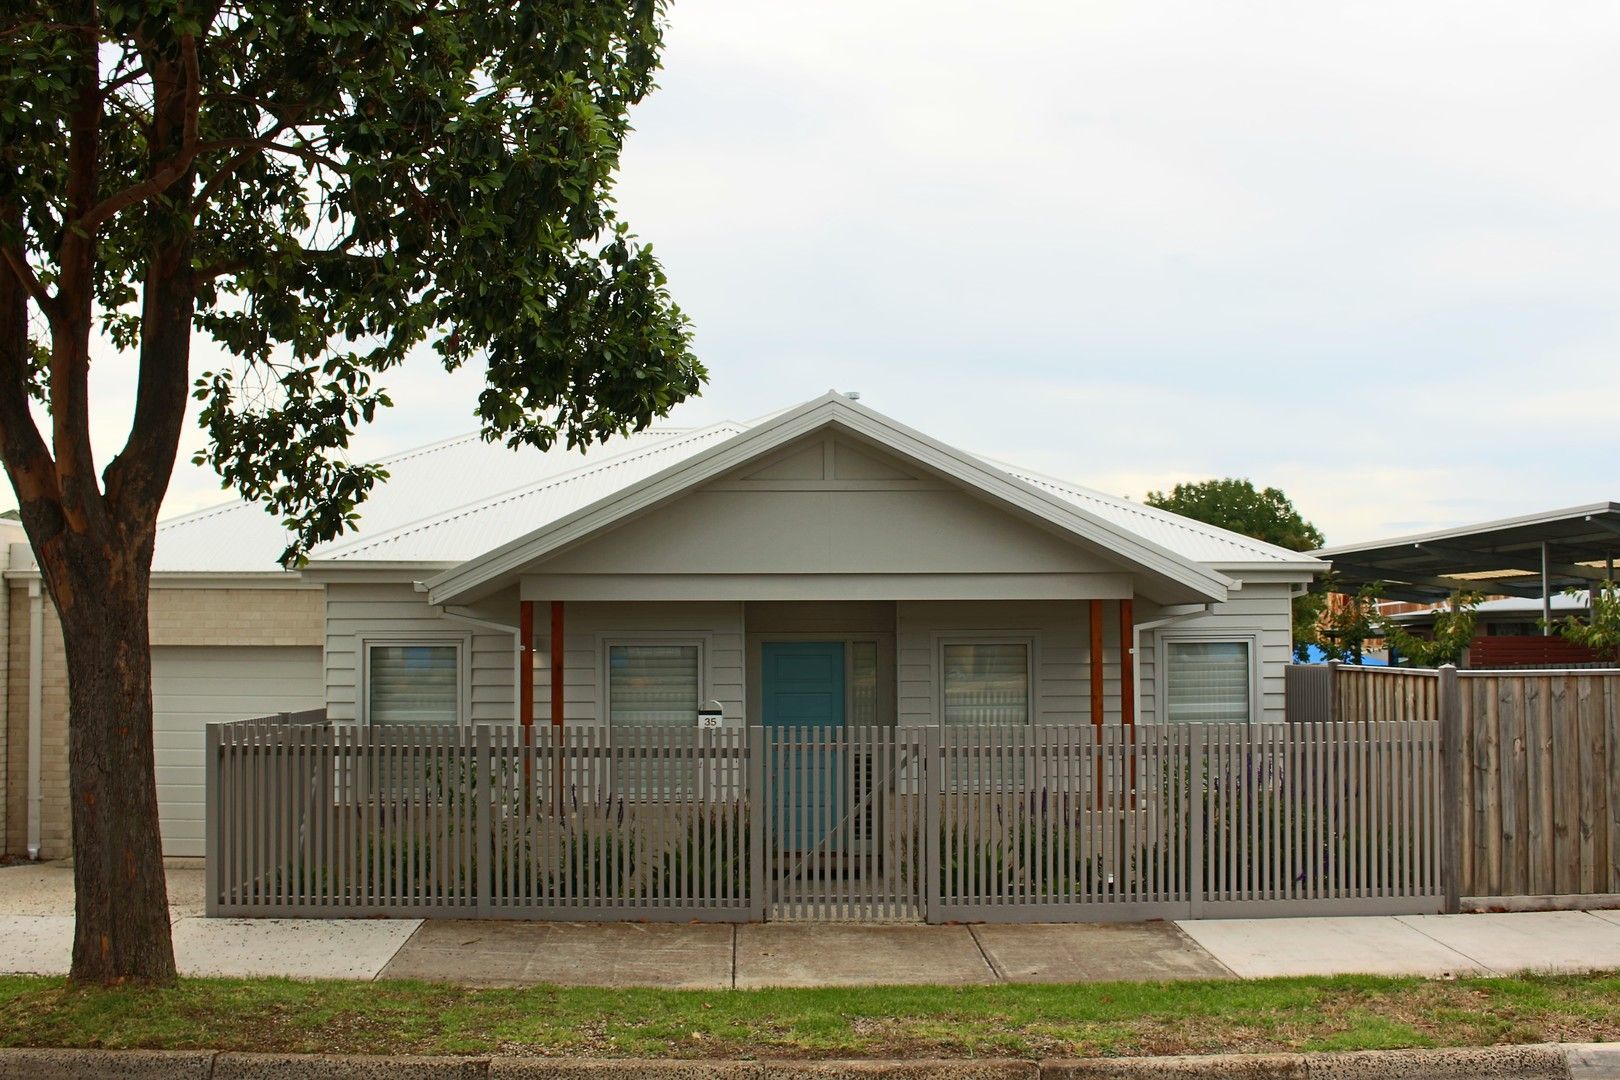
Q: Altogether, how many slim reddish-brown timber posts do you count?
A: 4